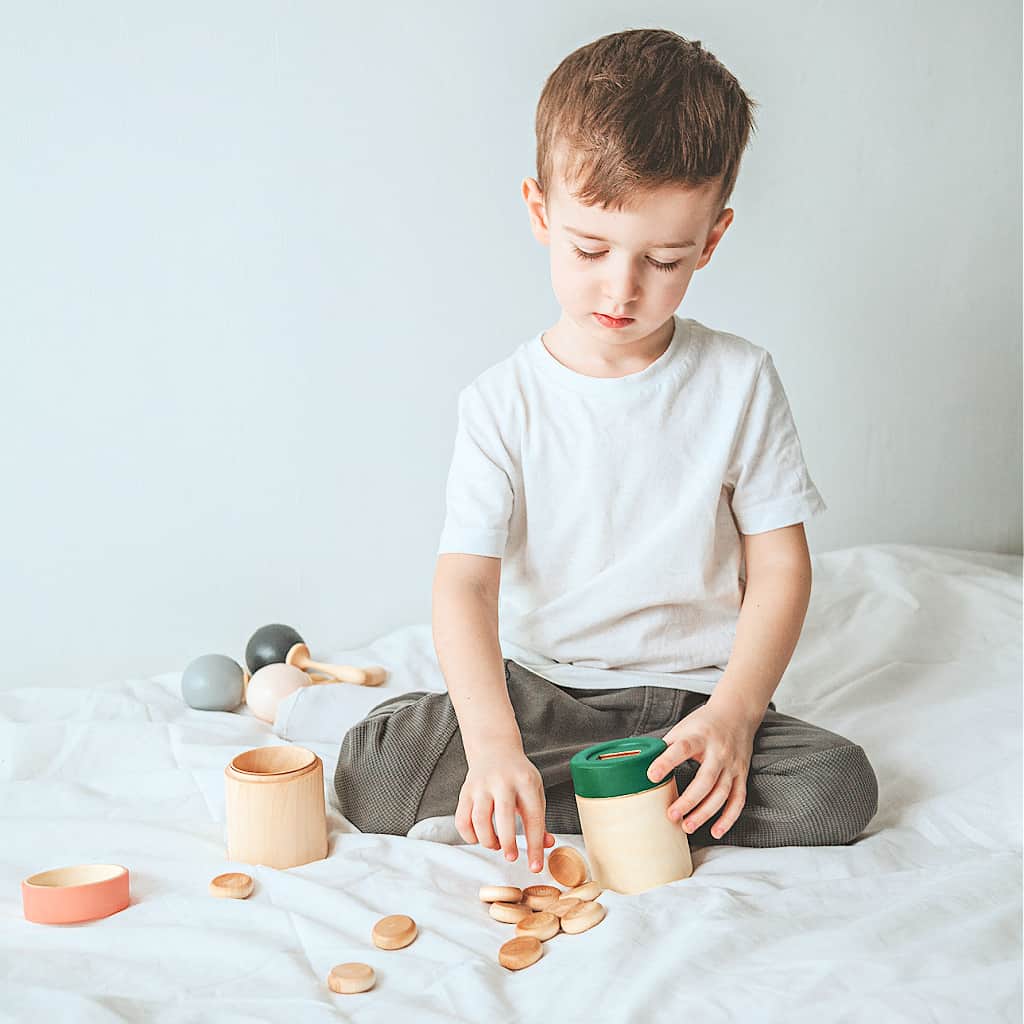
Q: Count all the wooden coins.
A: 12